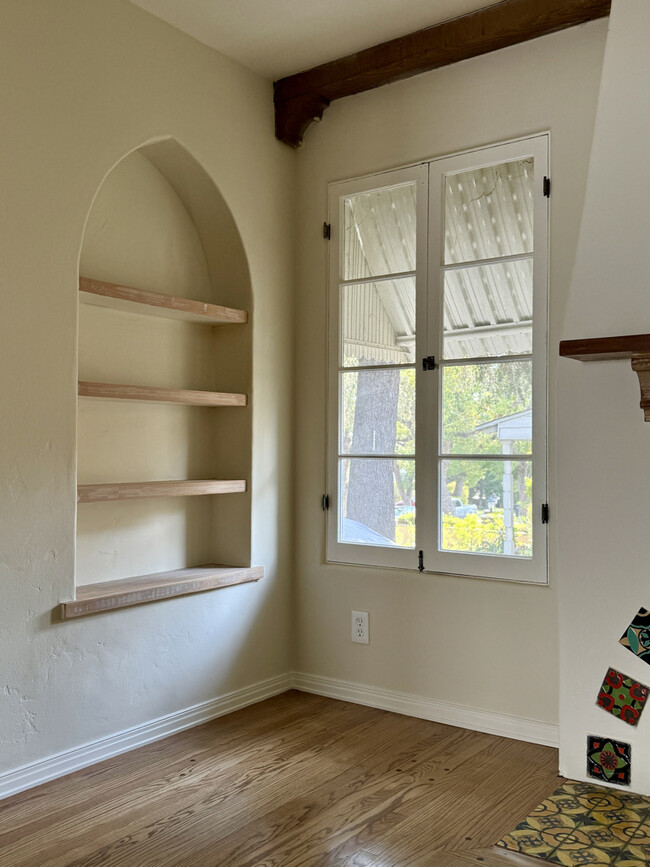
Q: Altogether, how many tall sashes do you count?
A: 2